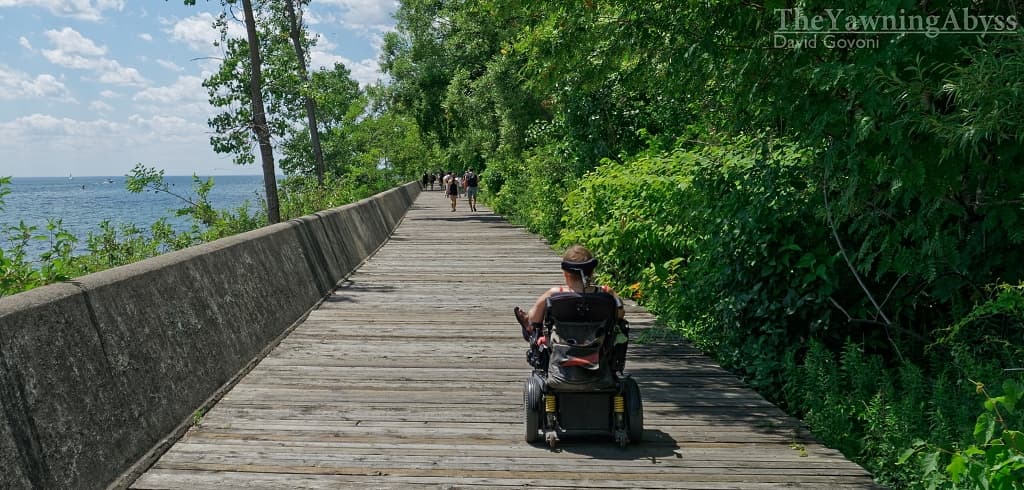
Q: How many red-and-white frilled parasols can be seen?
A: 0